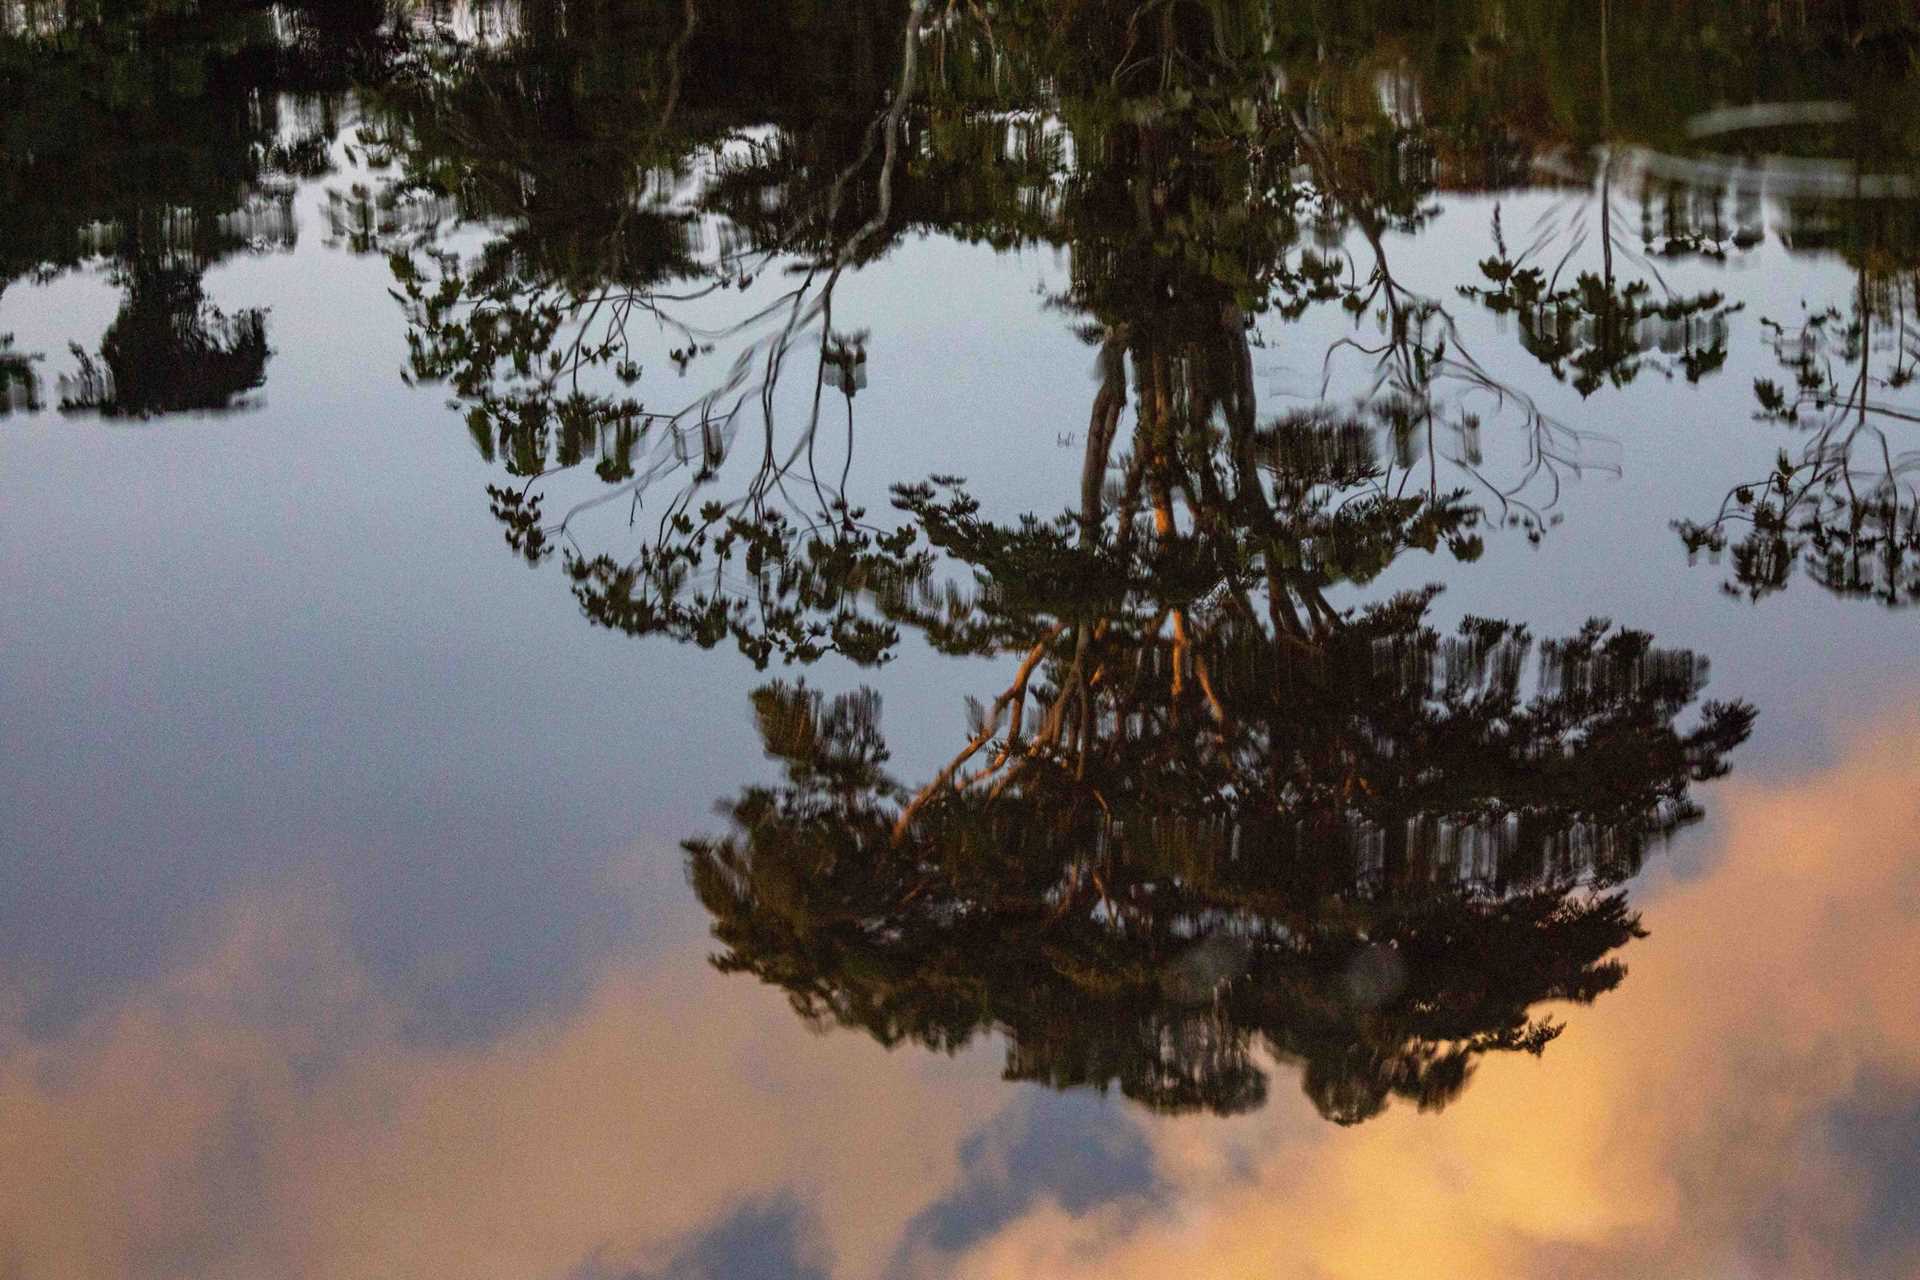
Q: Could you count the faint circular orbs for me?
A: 2